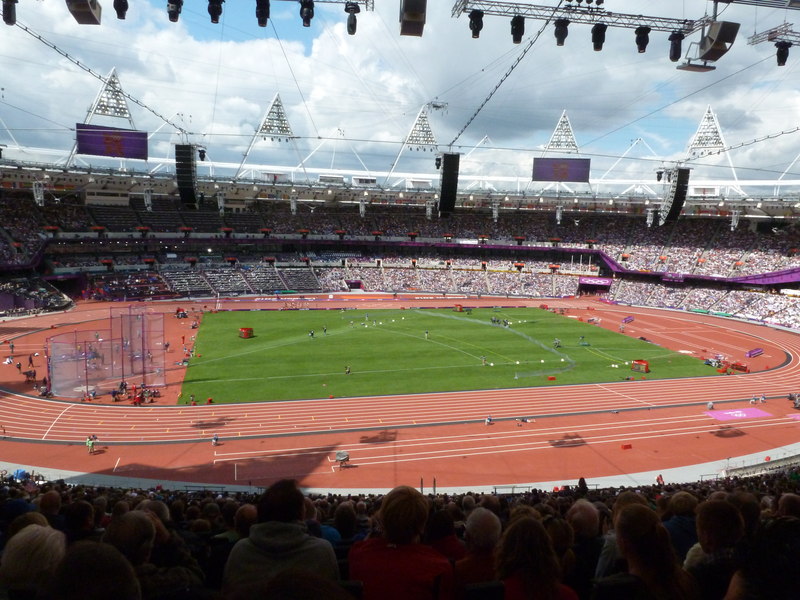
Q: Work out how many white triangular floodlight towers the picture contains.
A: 5